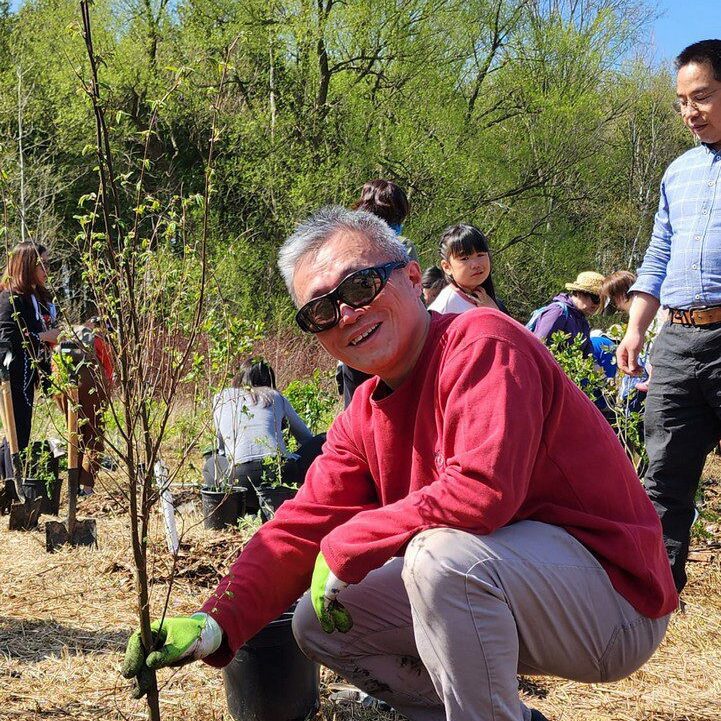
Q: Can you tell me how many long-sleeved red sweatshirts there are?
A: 1